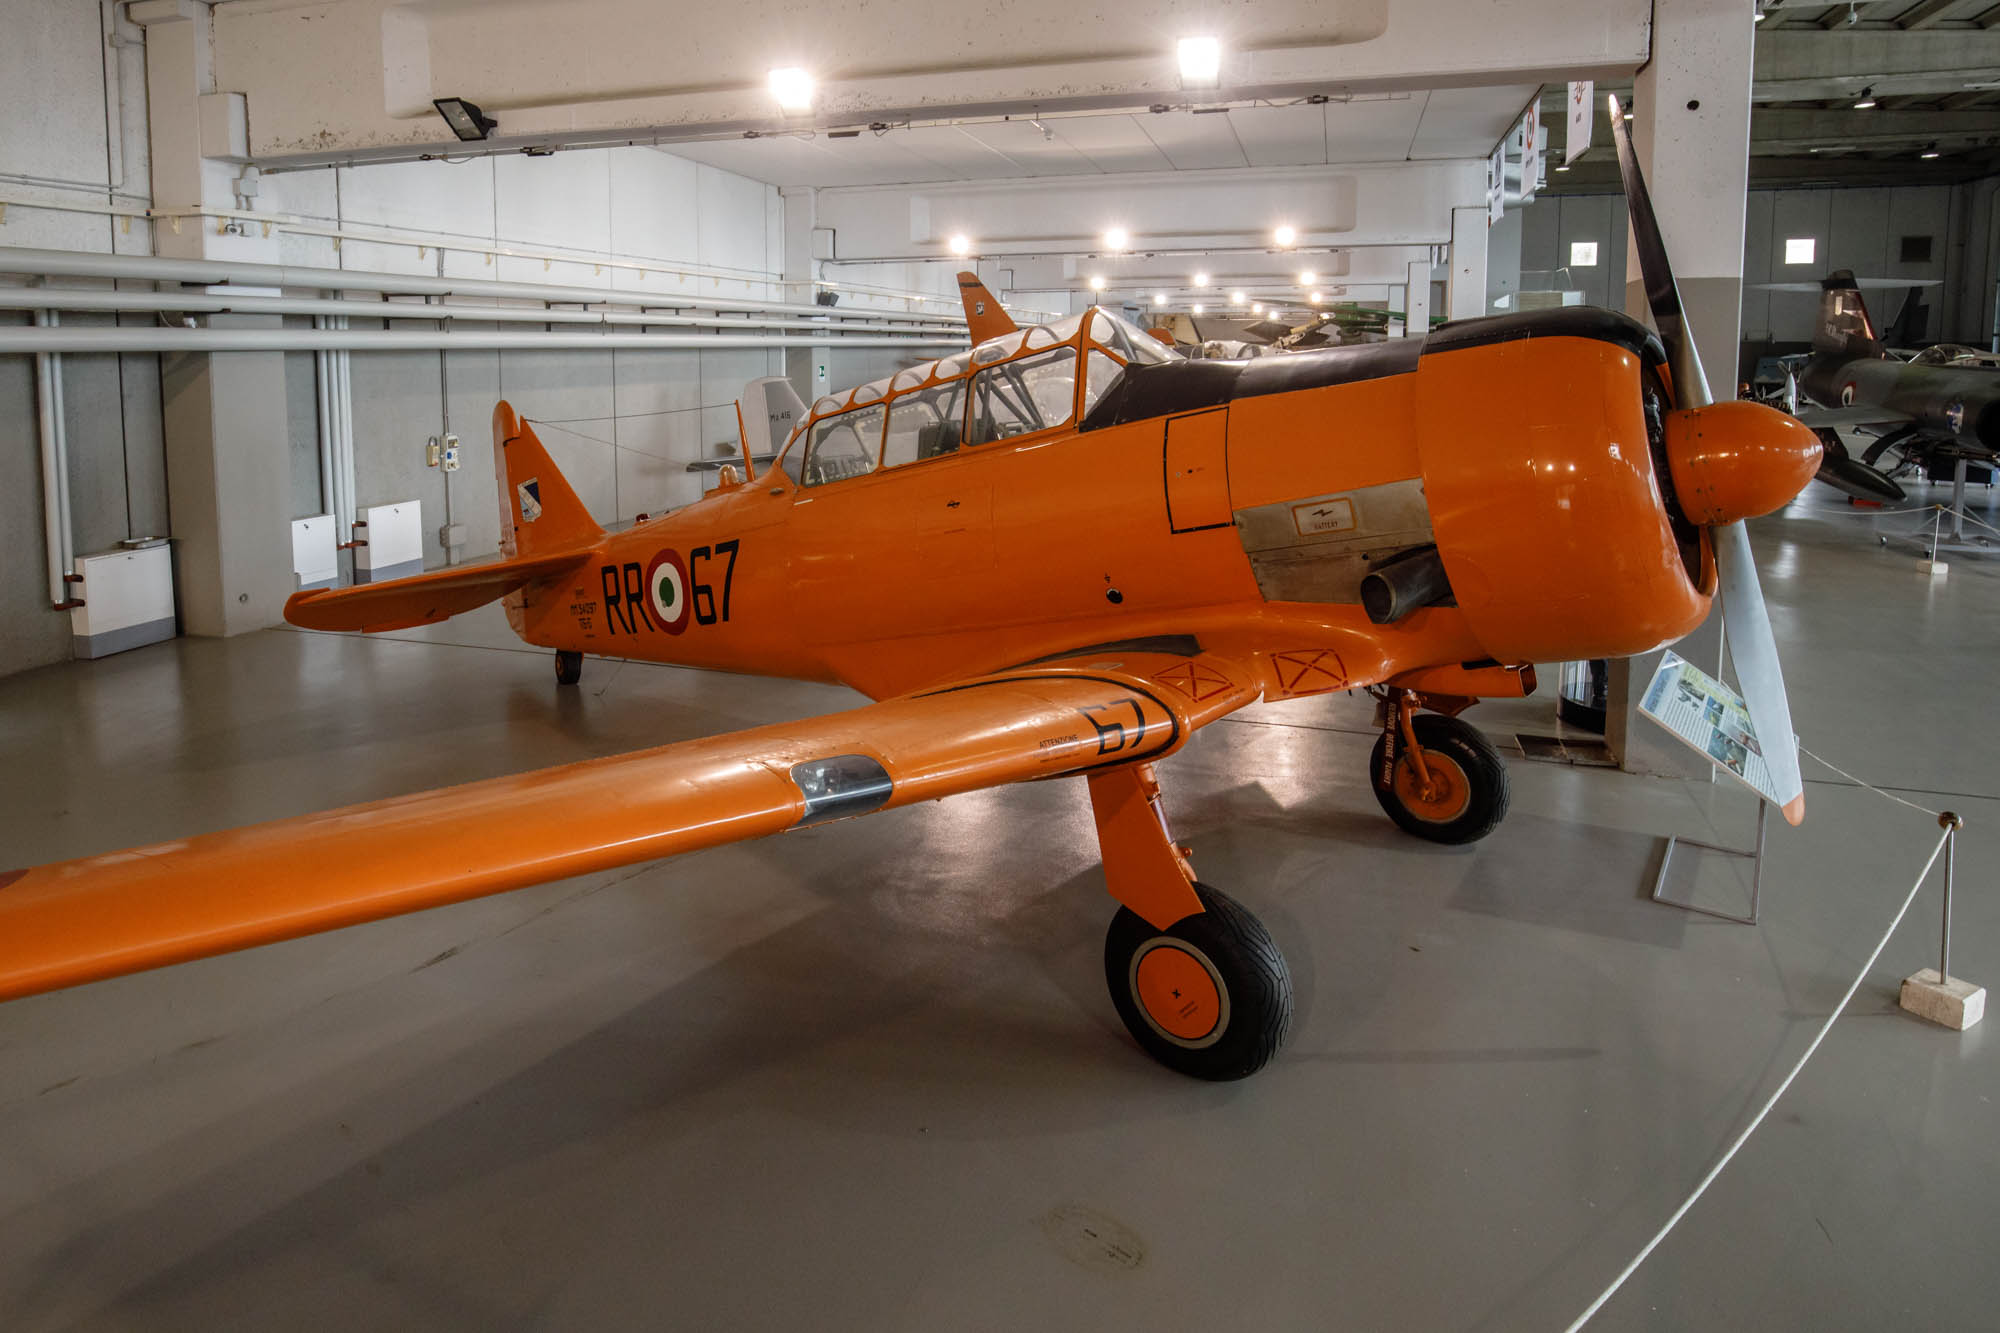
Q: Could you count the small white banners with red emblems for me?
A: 2